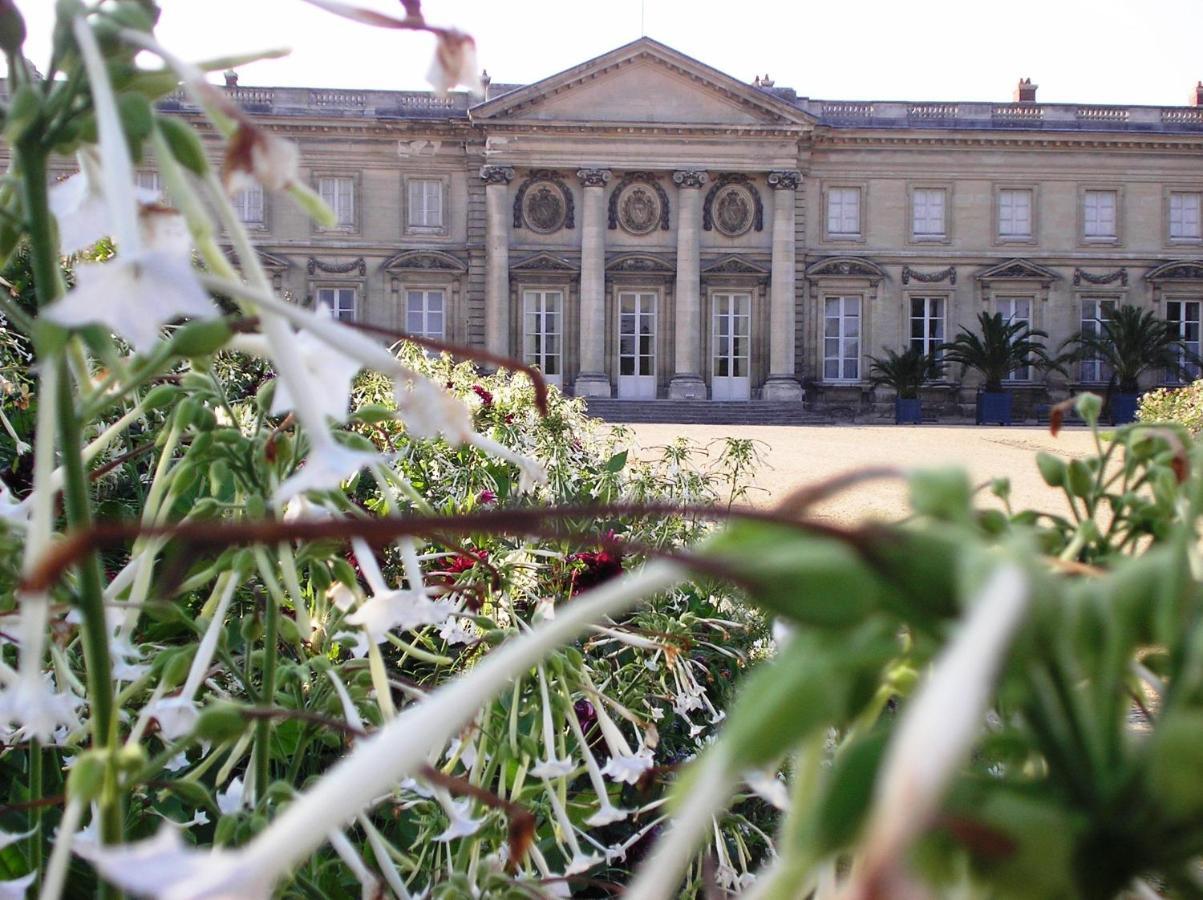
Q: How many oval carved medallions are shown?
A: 3